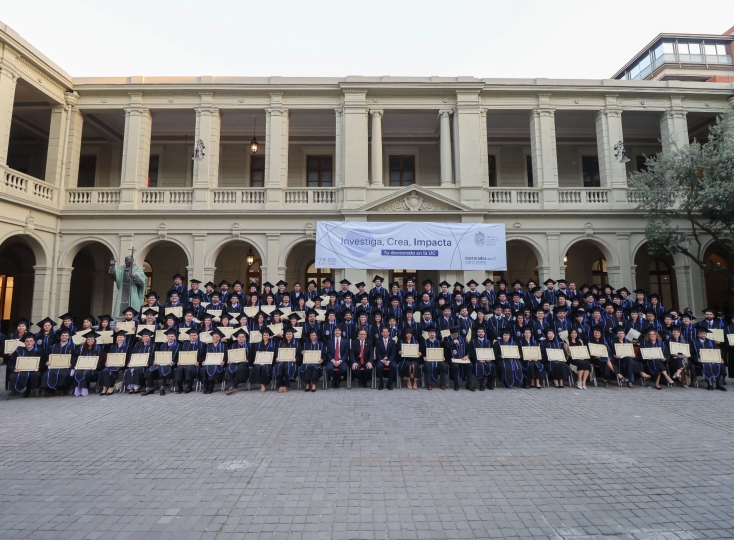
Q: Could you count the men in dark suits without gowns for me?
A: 3